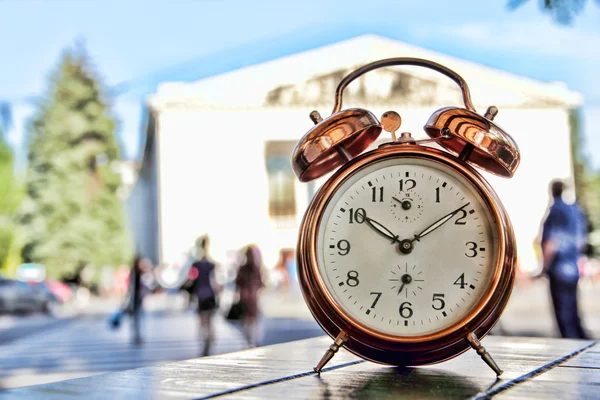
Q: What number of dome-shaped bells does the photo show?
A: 2